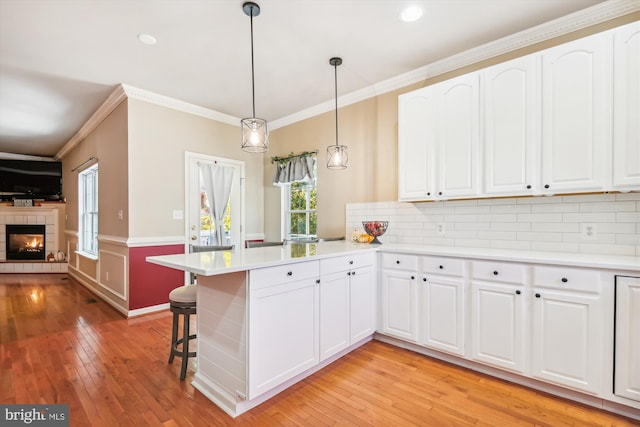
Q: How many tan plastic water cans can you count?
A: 0